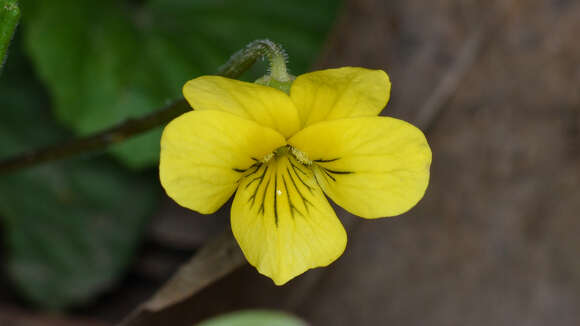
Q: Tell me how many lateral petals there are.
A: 2